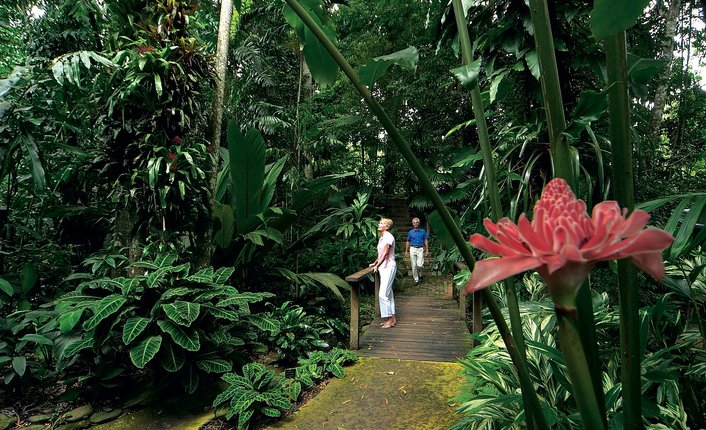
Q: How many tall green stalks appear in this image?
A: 4